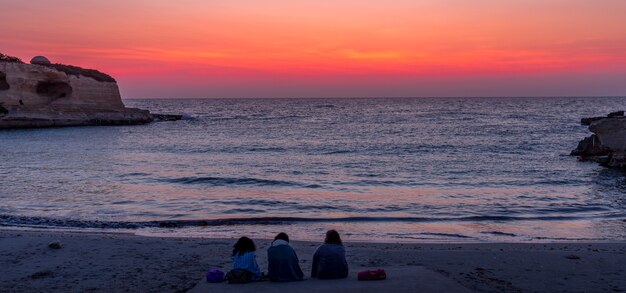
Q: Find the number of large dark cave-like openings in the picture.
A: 2